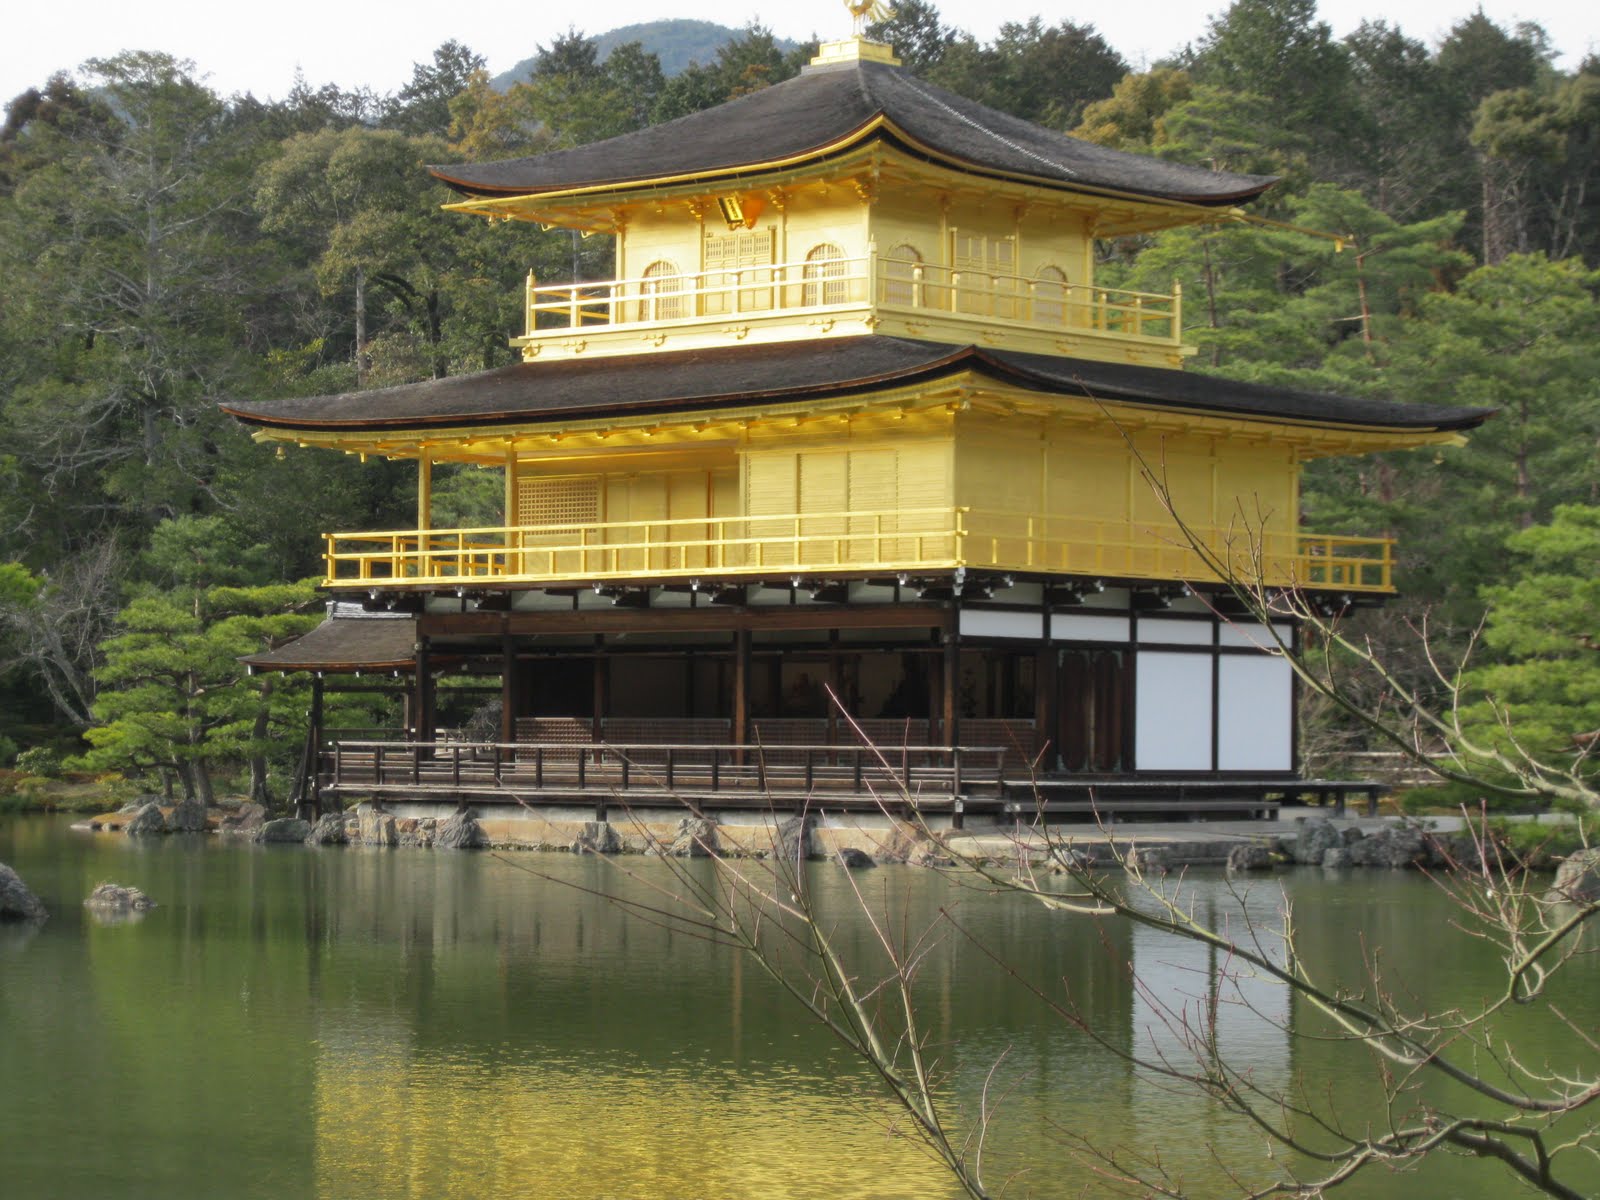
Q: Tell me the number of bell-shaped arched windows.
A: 4